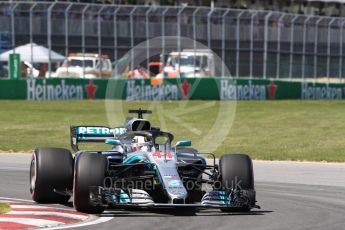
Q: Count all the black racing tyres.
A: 3